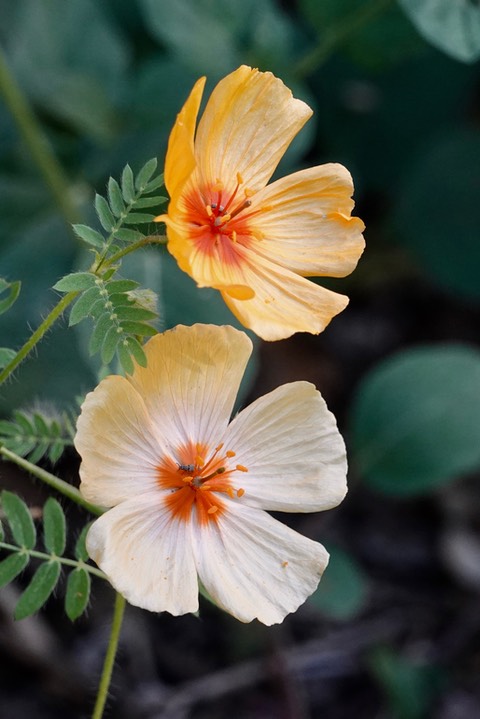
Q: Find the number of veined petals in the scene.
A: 10